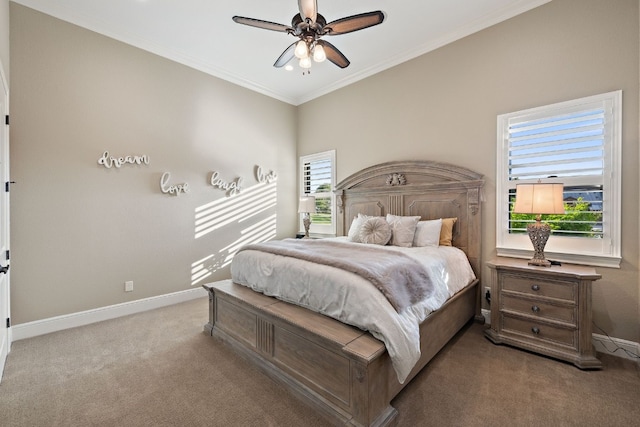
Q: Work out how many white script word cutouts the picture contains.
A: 4